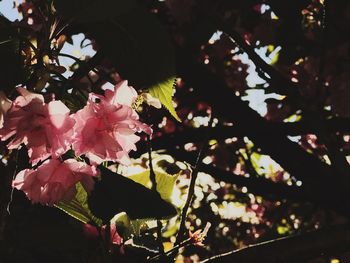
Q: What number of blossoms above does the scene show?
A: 3